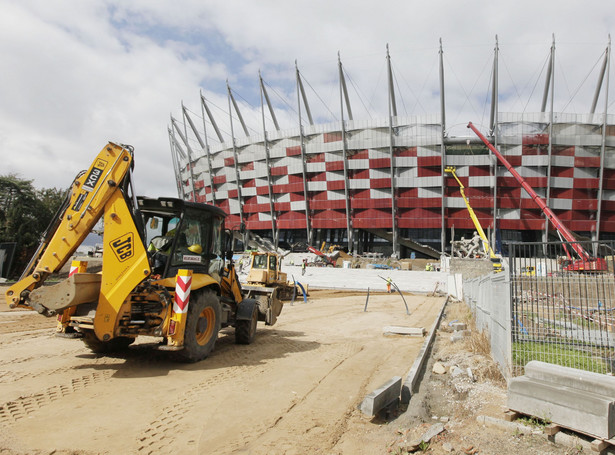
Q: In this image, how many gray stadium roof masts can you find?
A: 13